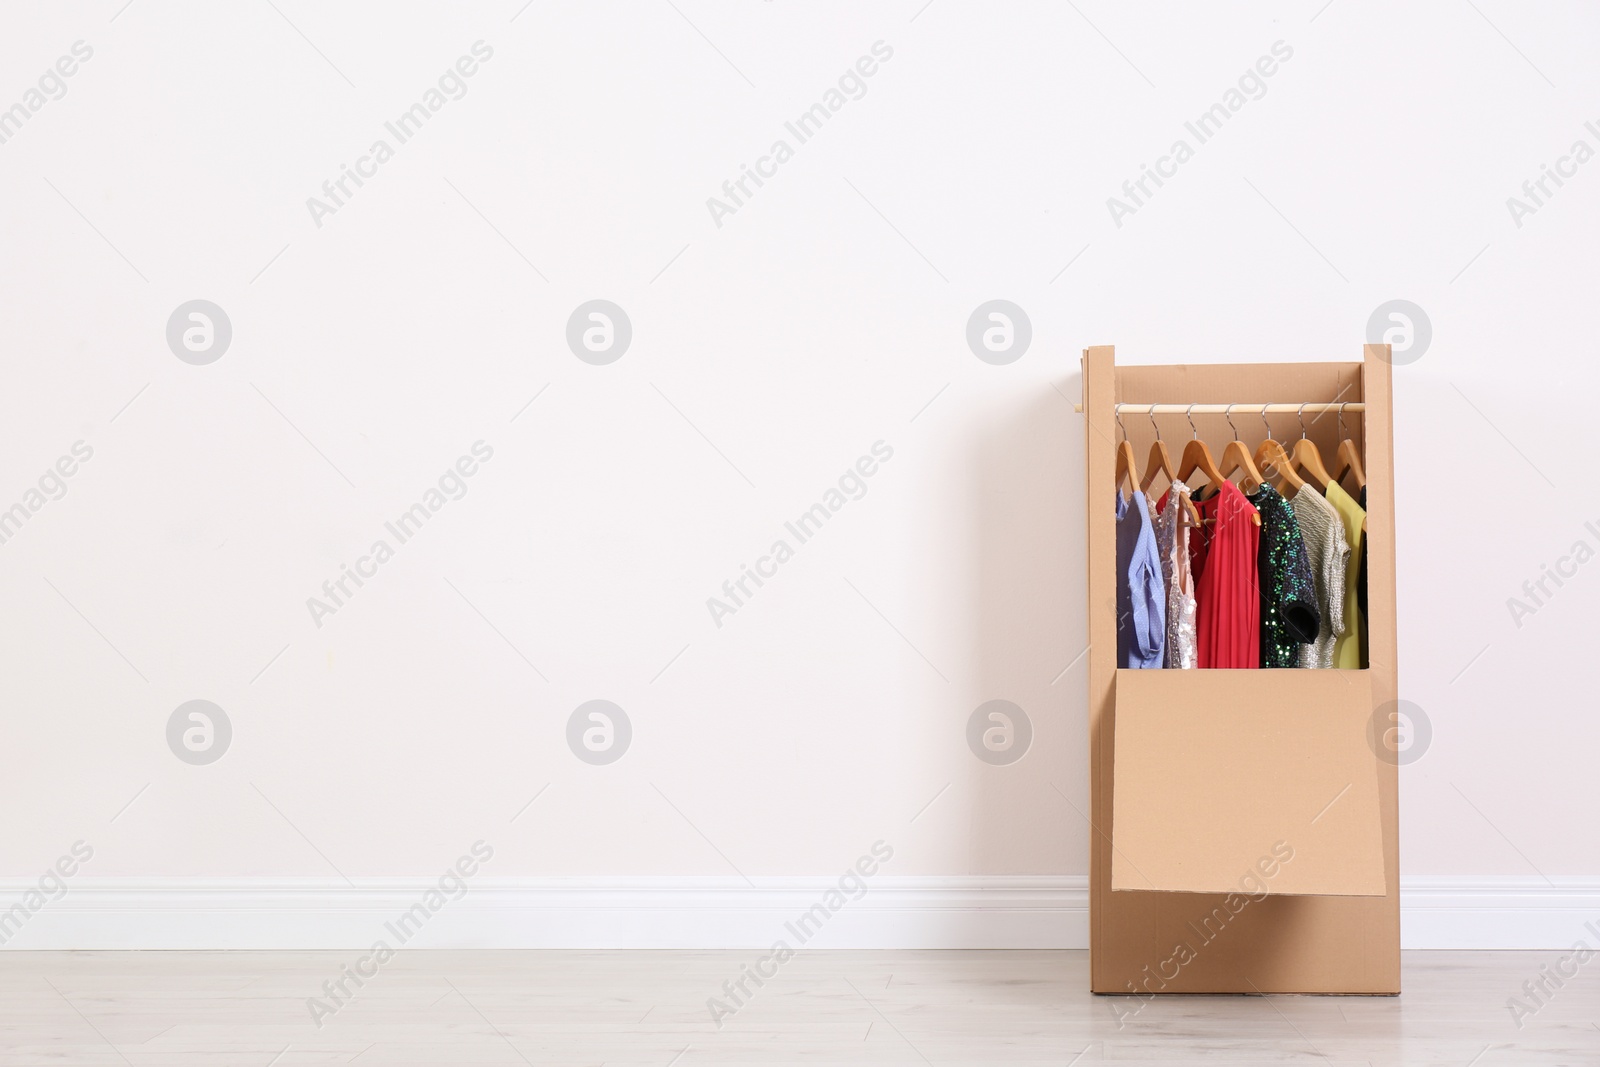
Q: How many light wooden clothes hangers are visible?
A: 7